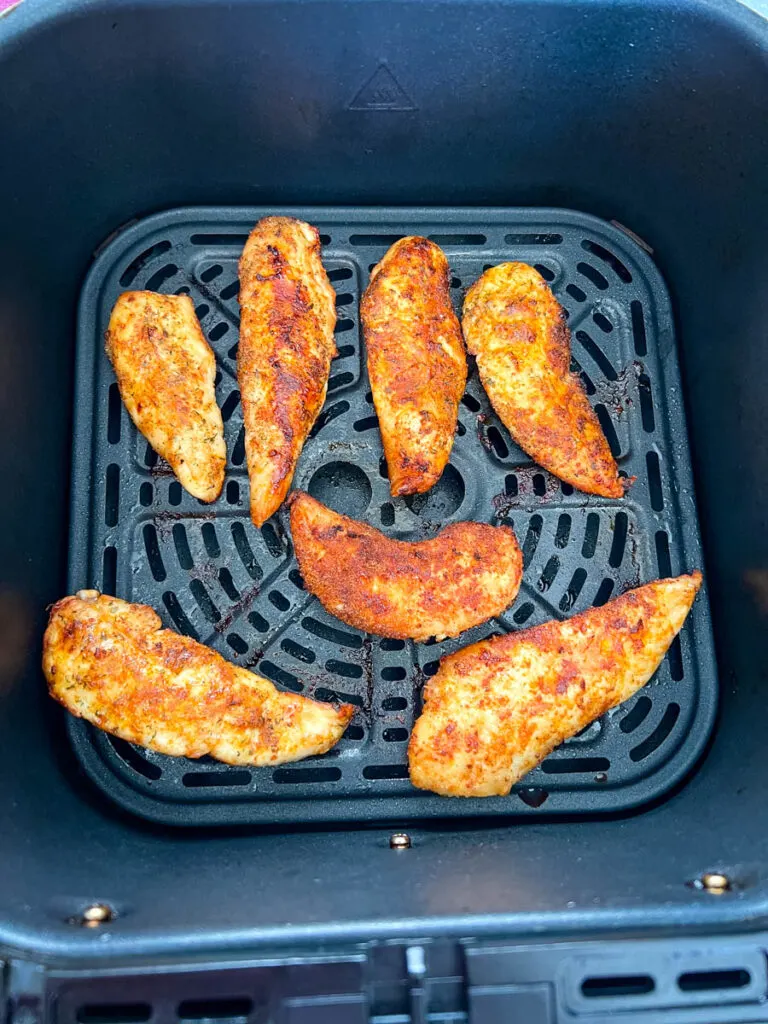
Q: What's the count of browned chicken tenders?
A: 7